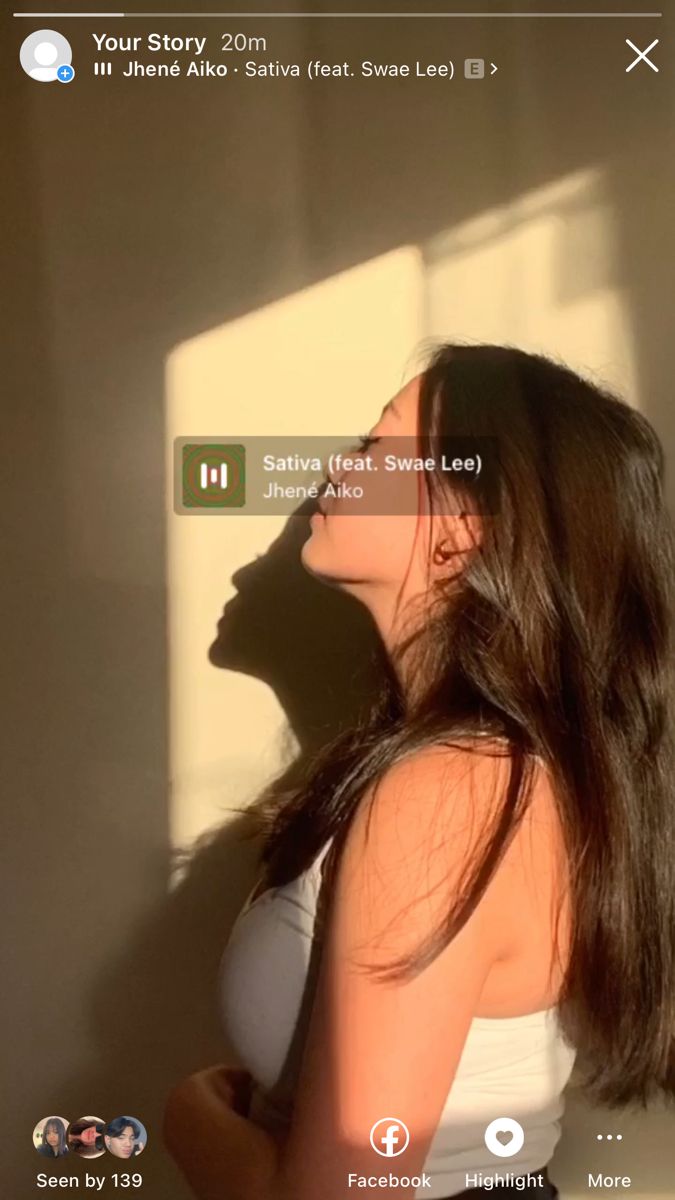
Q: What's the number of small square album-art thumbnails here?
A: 1